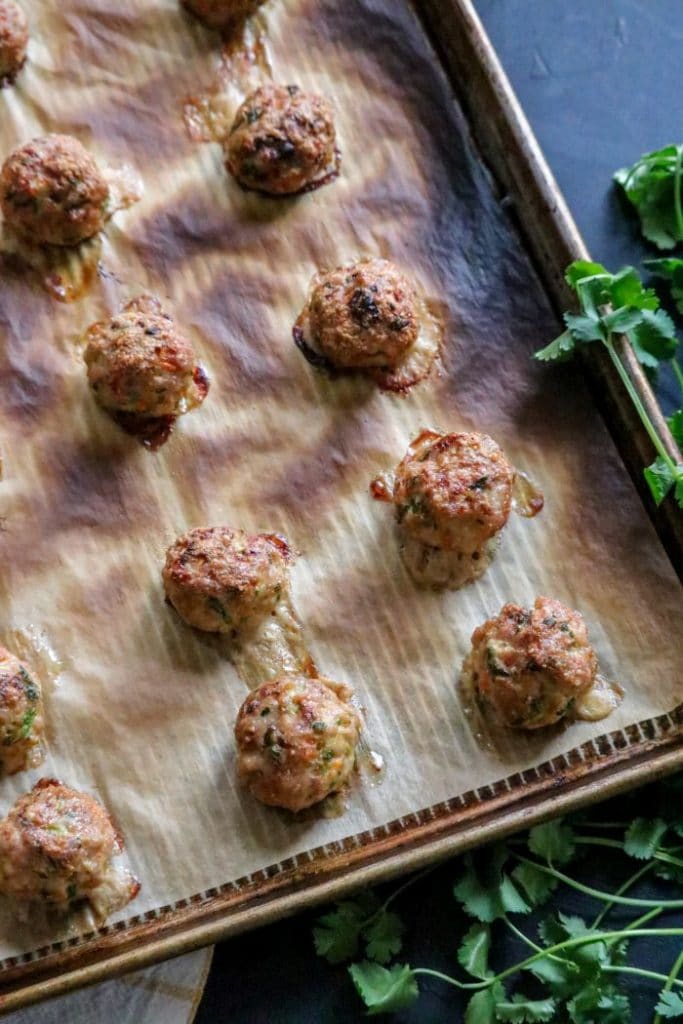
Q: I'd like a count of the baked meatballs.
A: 12